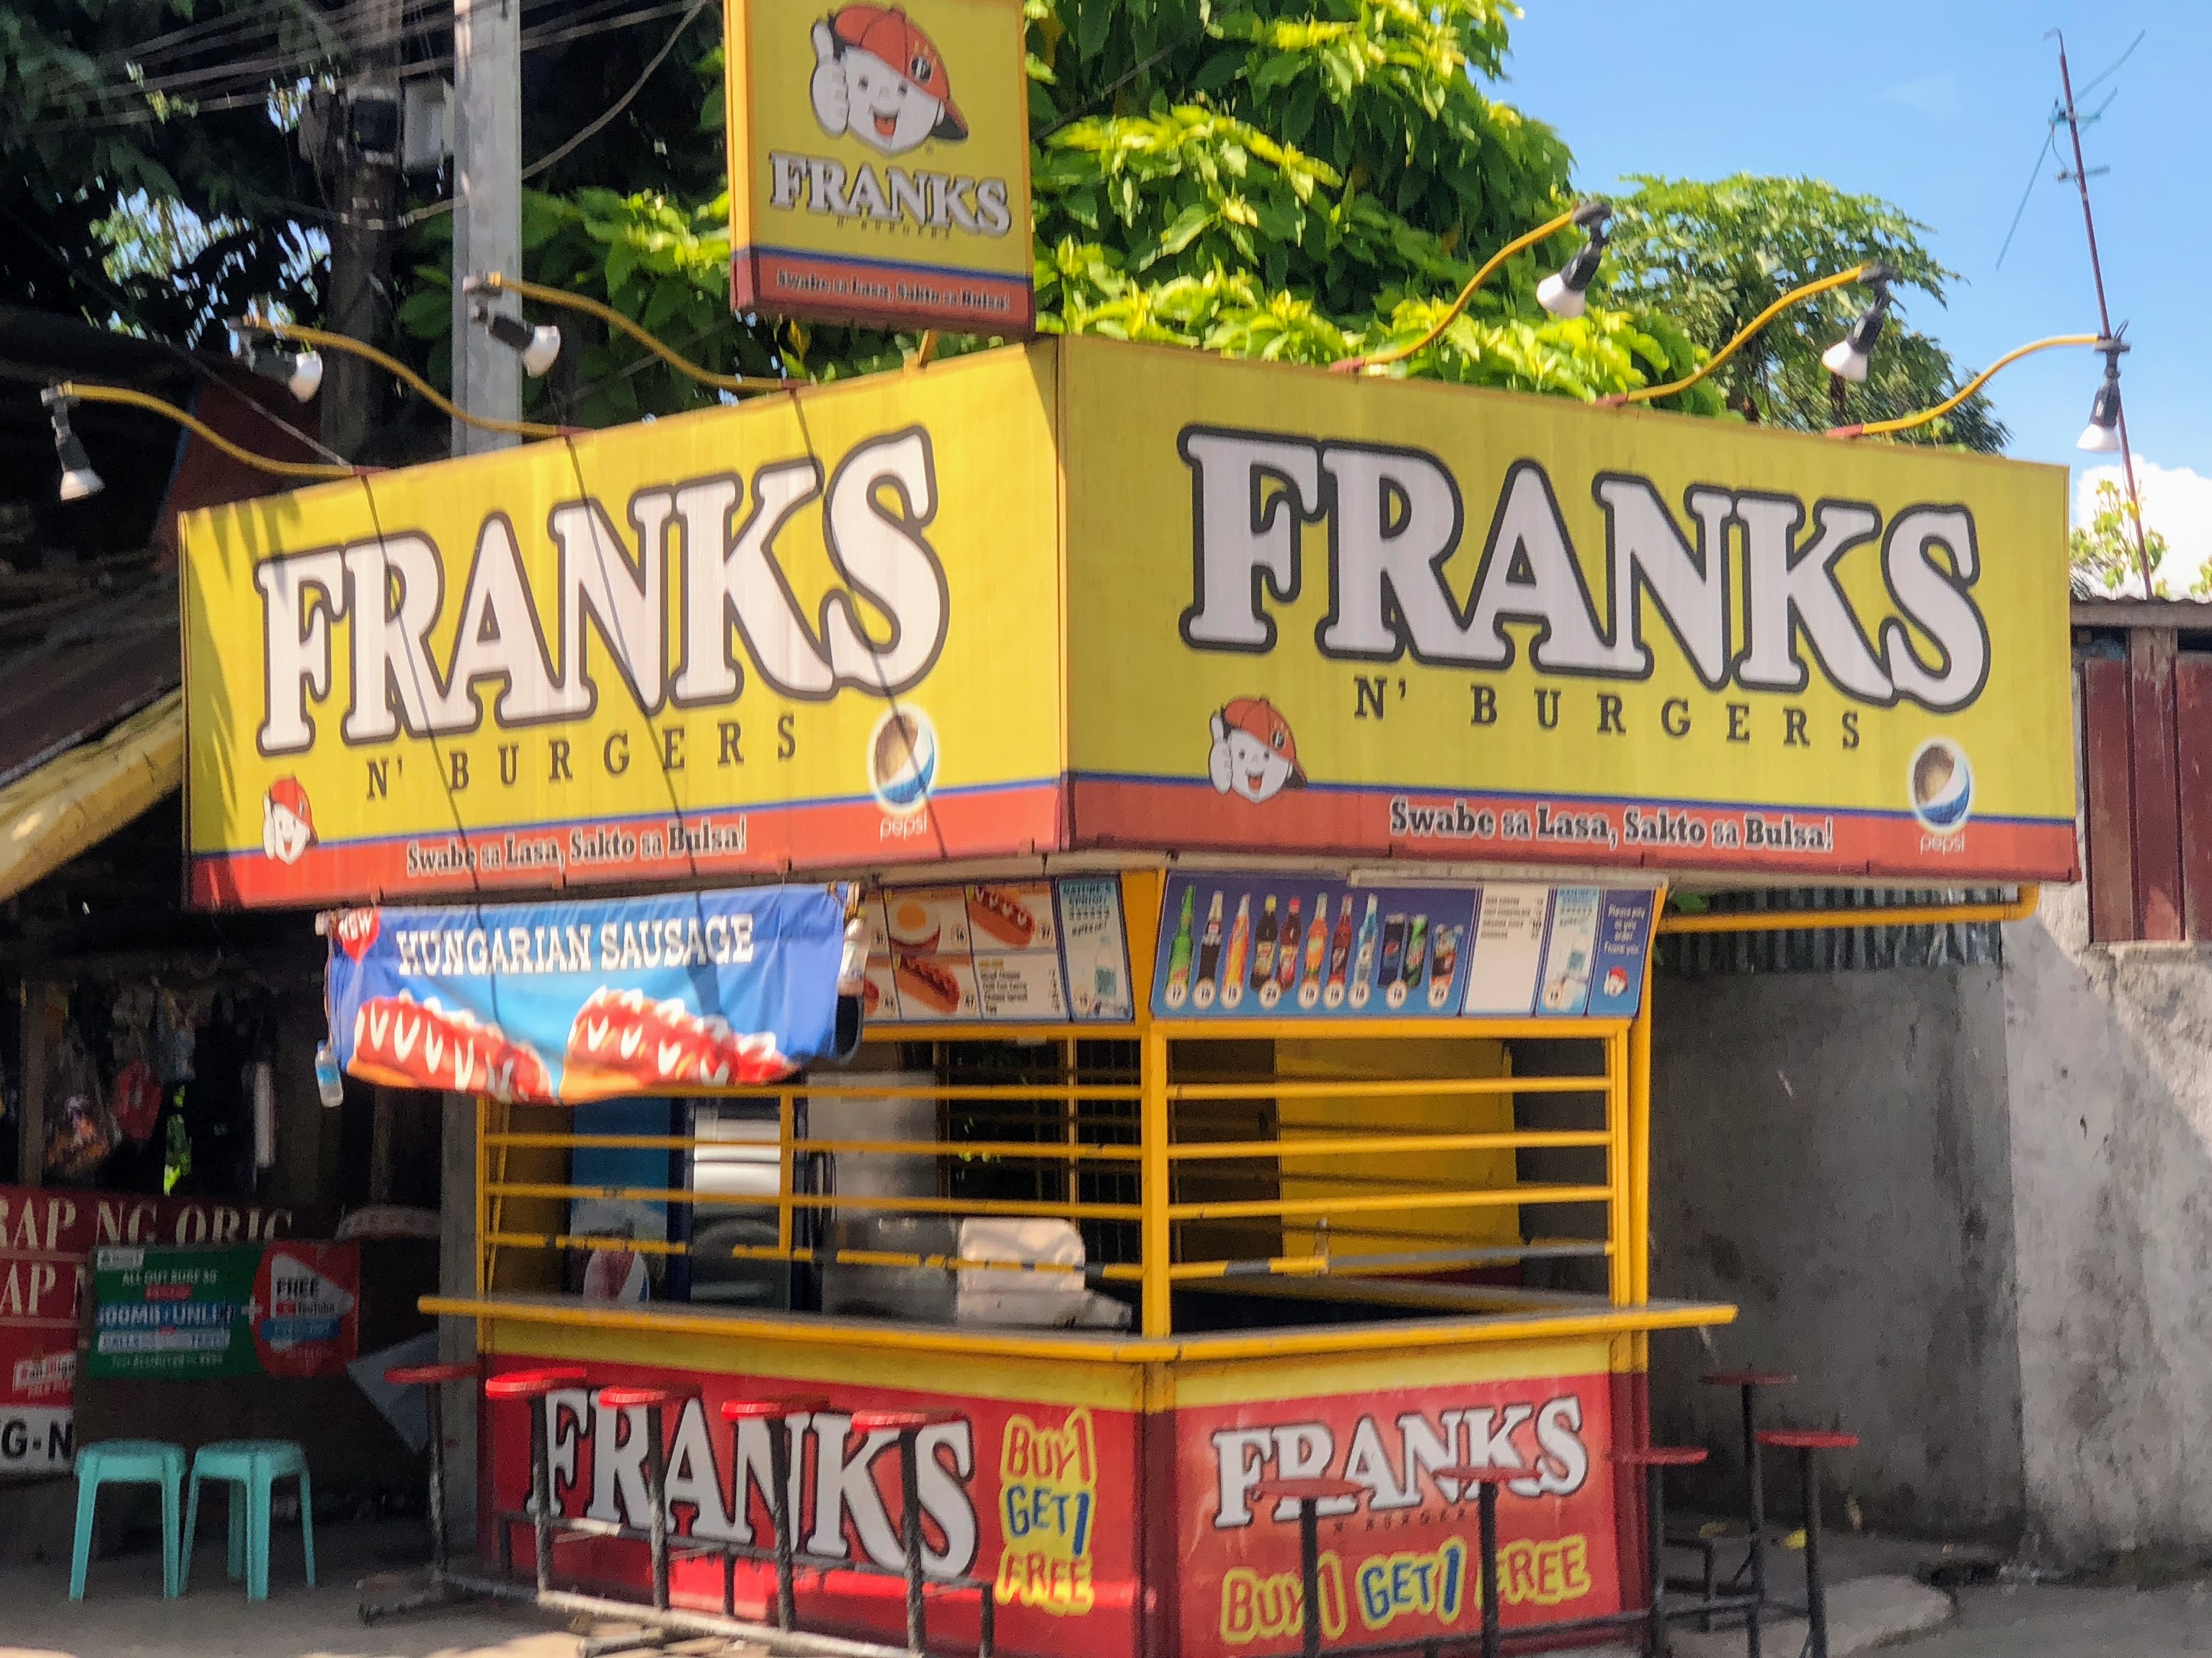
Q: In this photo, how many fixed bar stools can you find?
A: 10